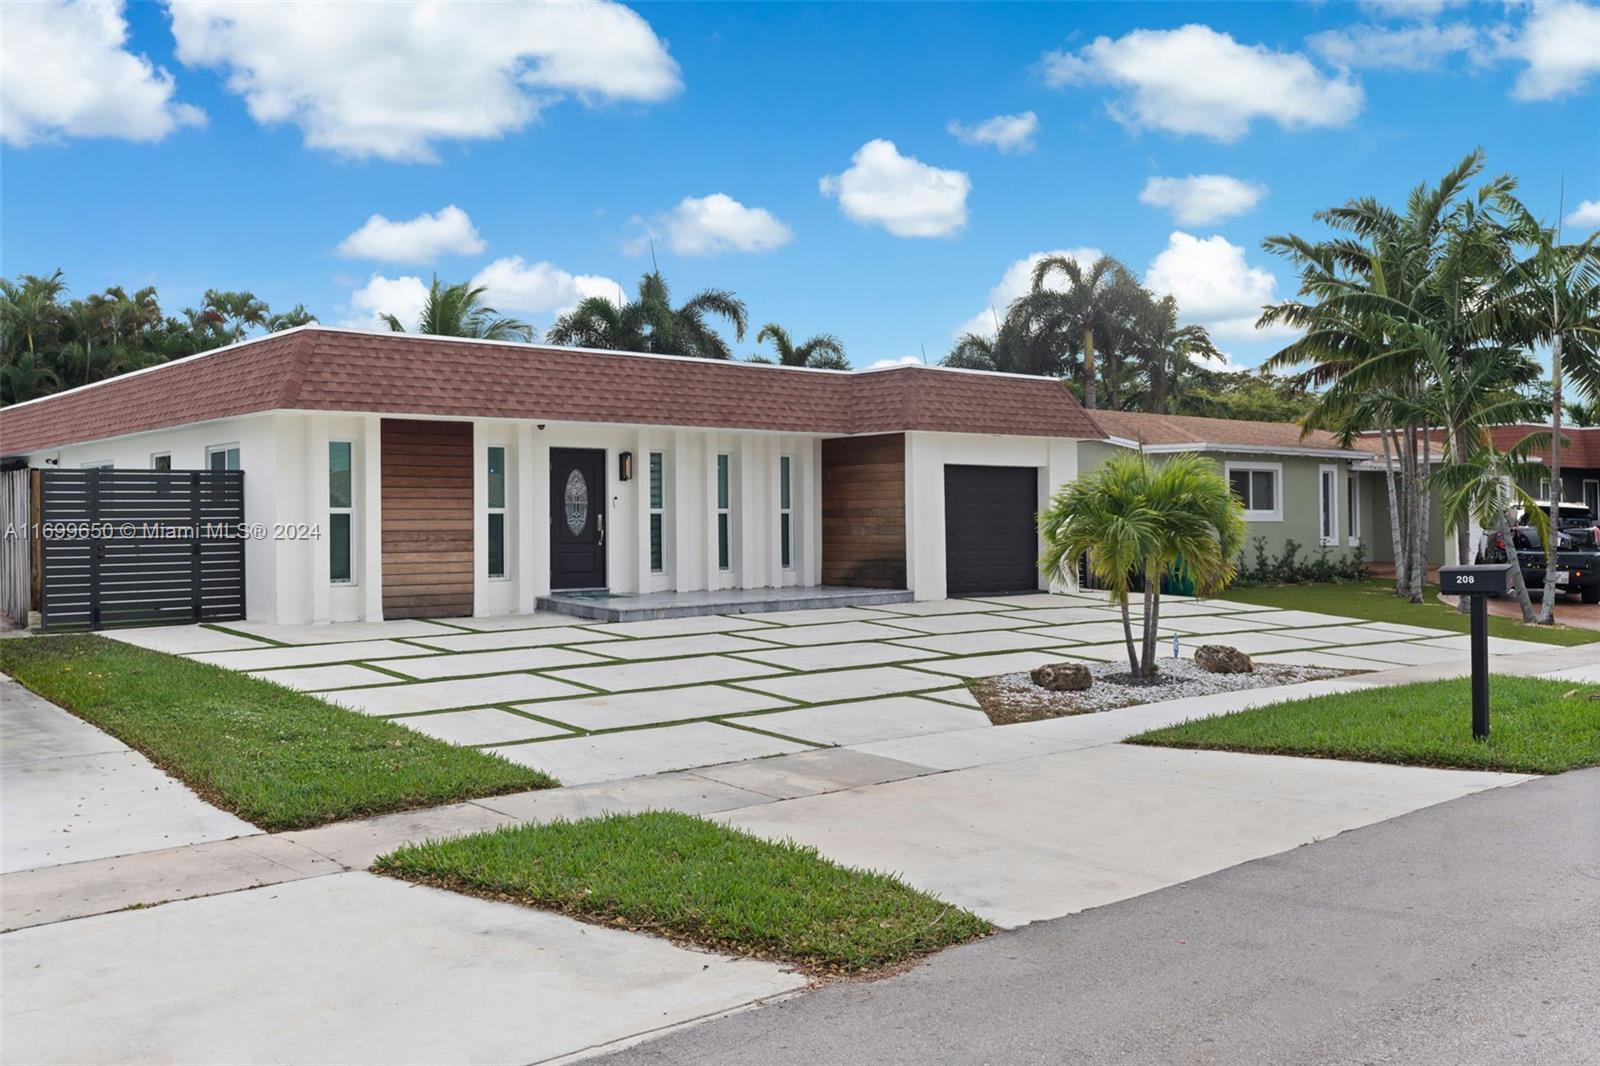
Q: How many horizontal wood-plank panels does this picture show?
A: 2